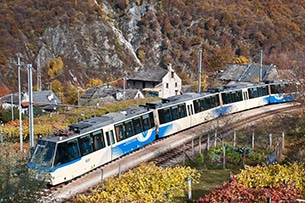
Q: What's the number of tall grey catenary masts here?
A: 4